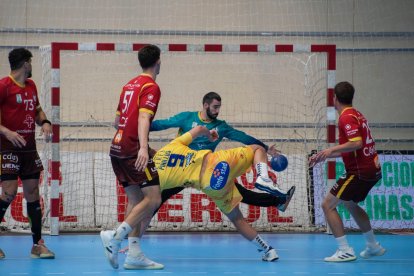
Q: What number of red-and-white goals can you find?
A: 1